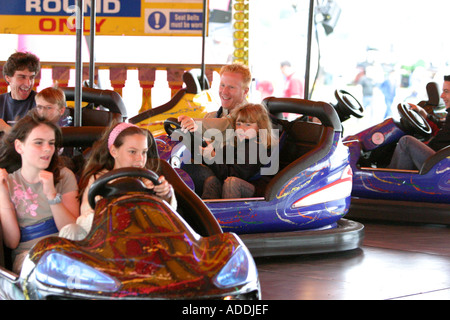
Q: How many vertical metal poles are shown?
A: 4